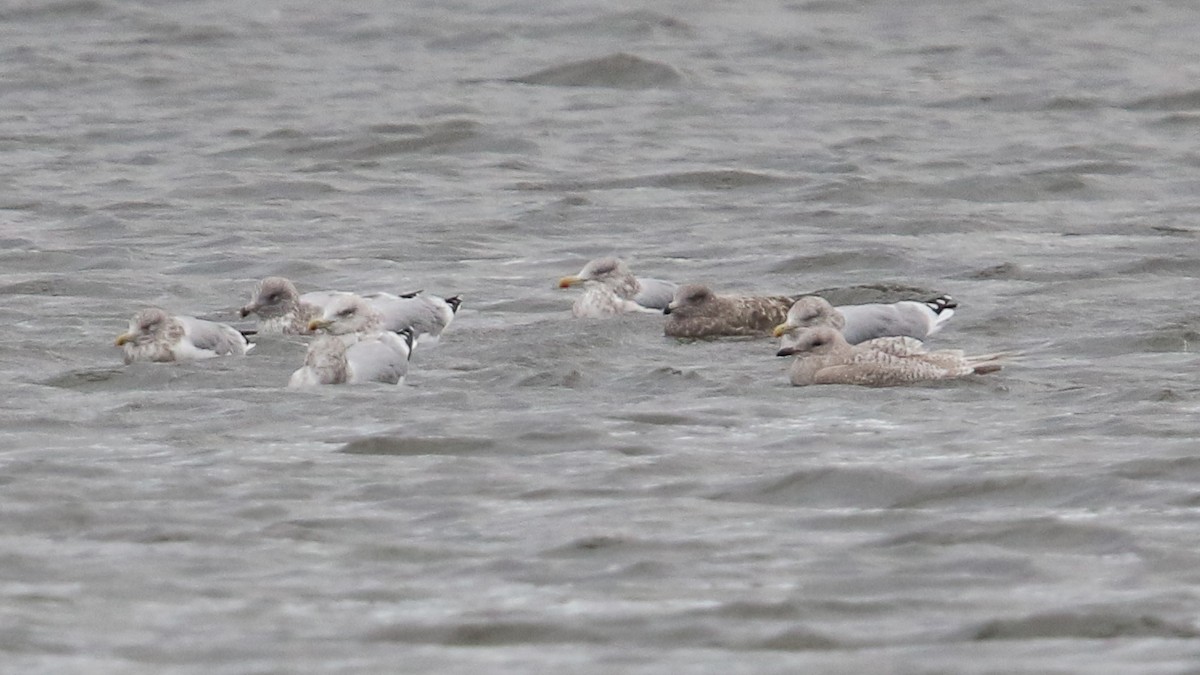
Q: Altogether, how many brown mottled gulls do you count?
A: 2